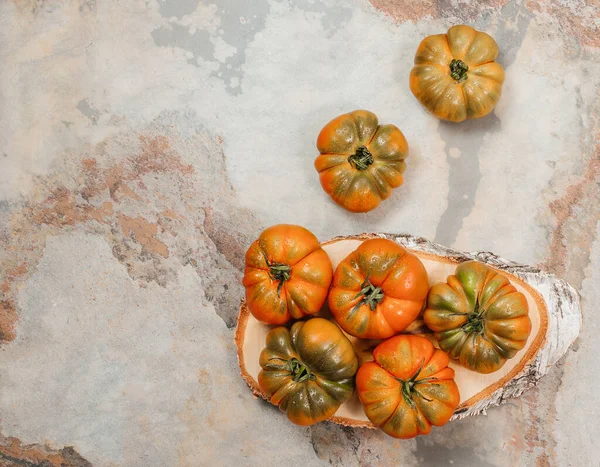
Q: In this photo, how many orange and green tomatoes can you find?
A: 7